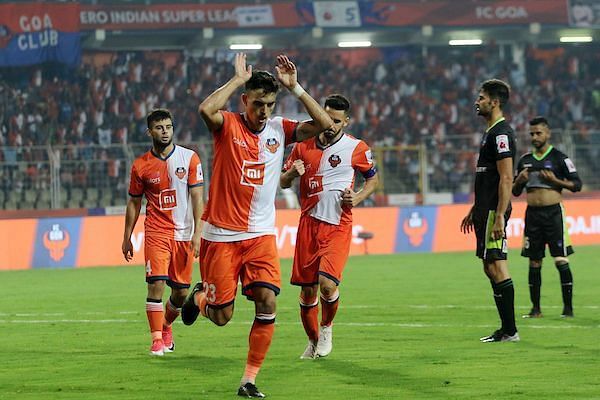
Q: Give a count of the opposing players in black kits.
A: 2